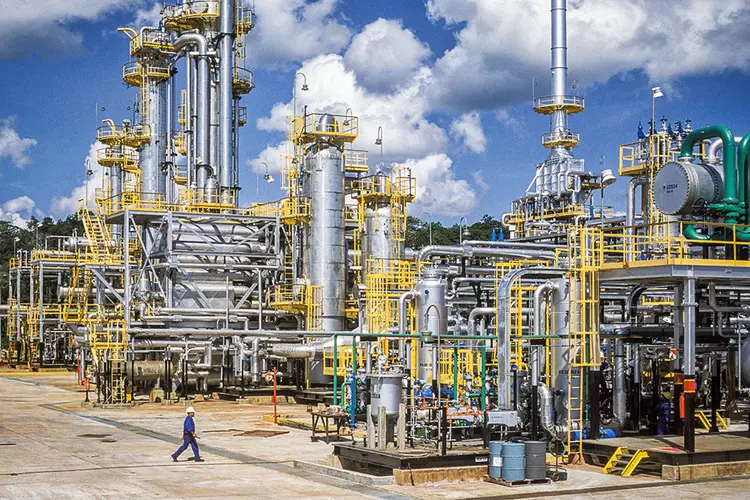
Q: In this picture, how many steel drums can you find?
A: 3